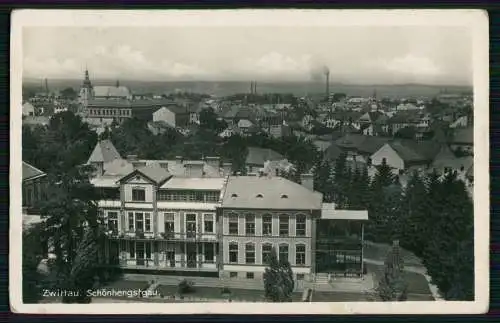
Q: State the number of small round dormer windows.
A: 3